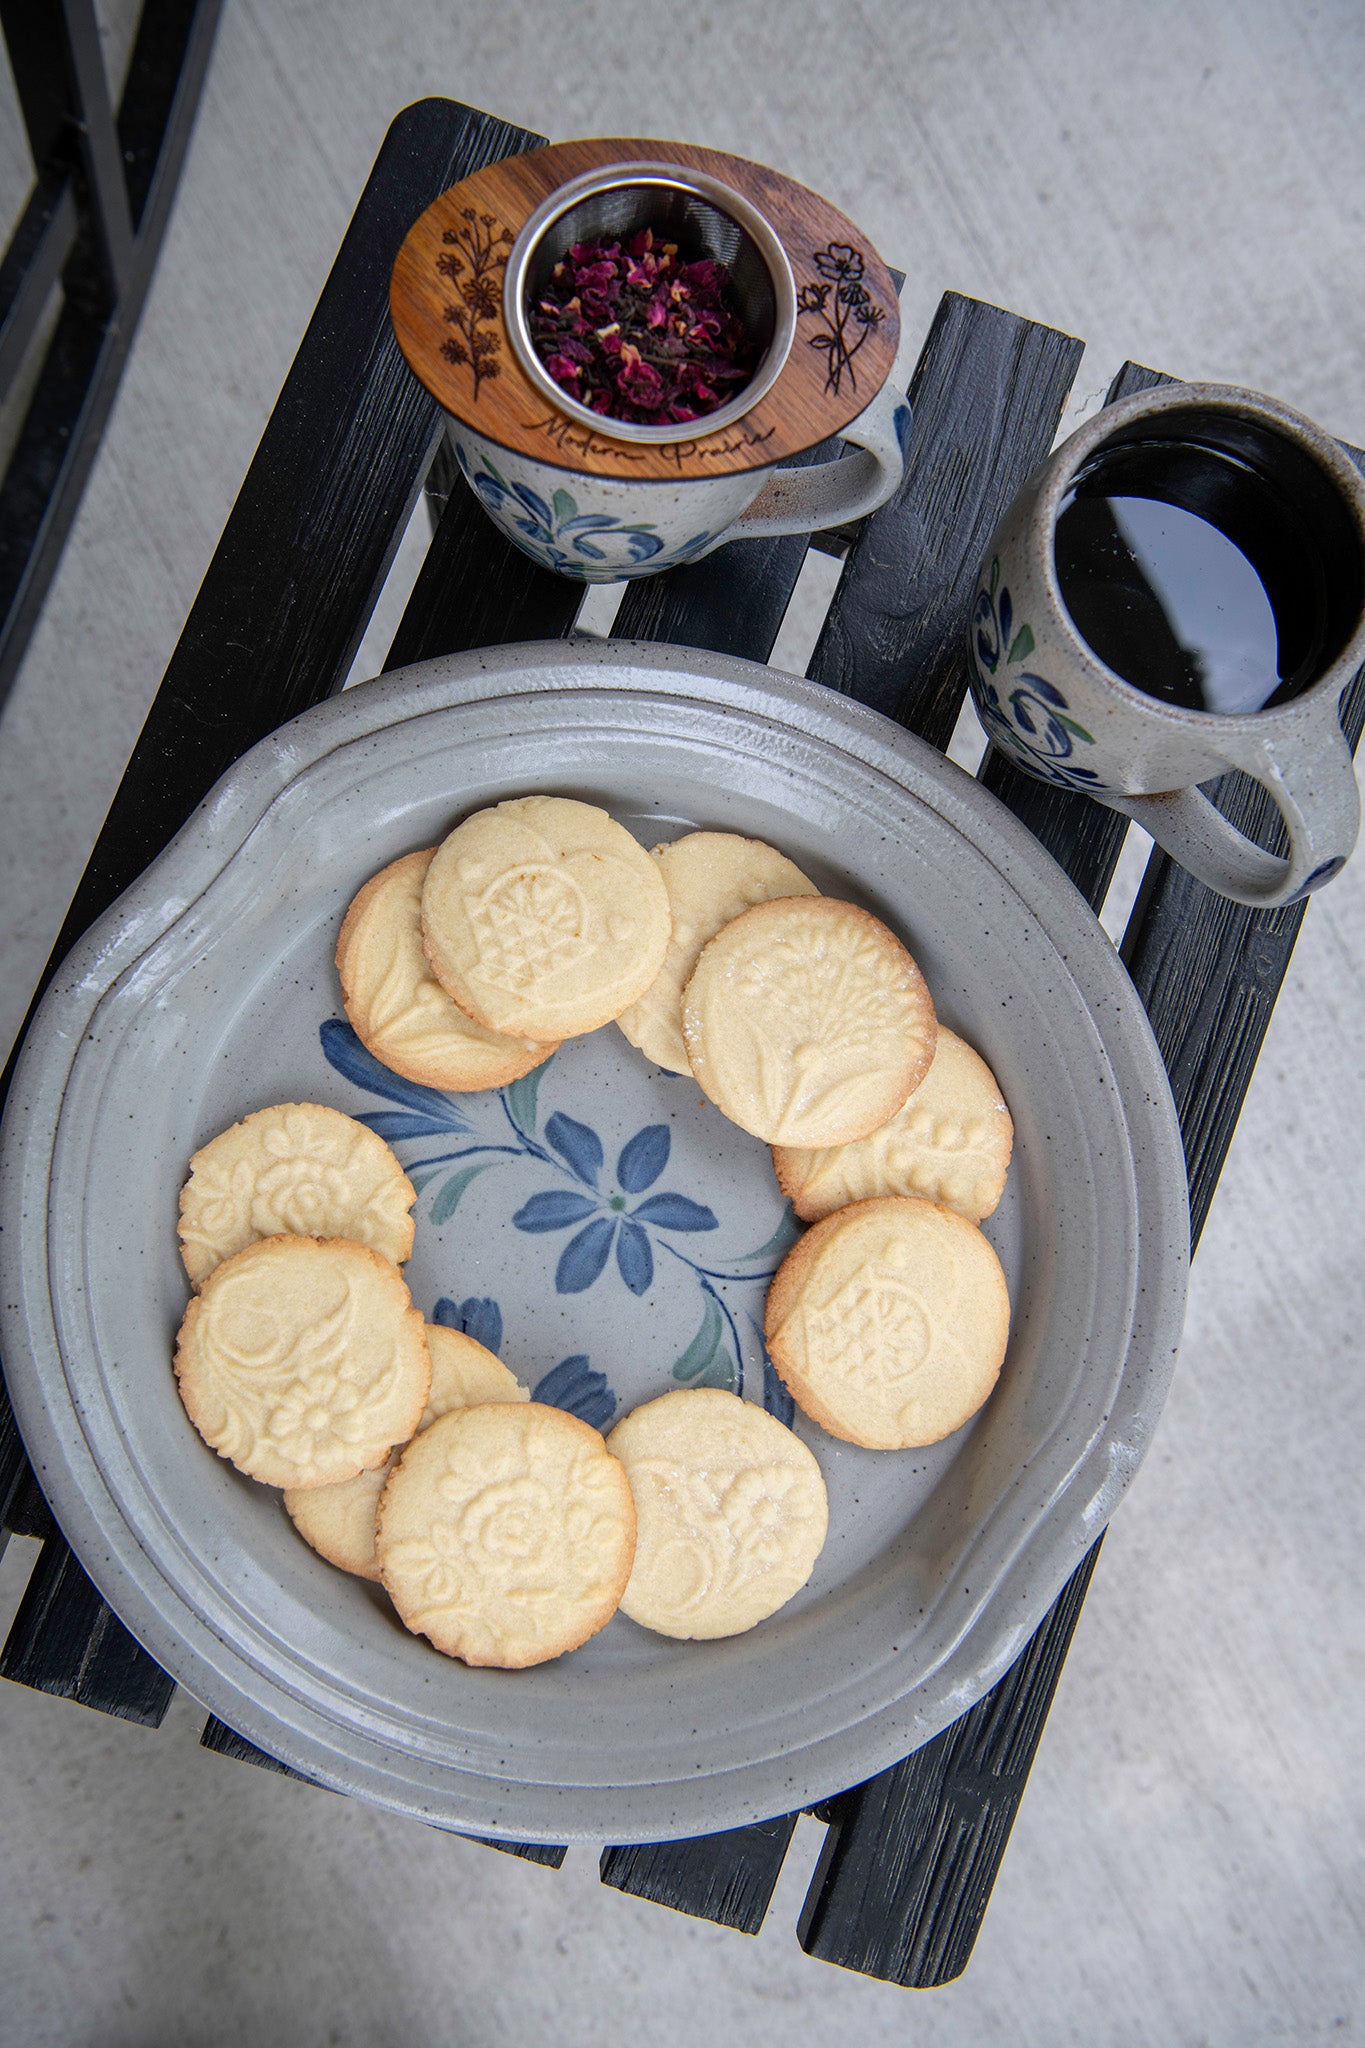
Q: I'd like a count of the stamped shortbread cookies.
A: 11